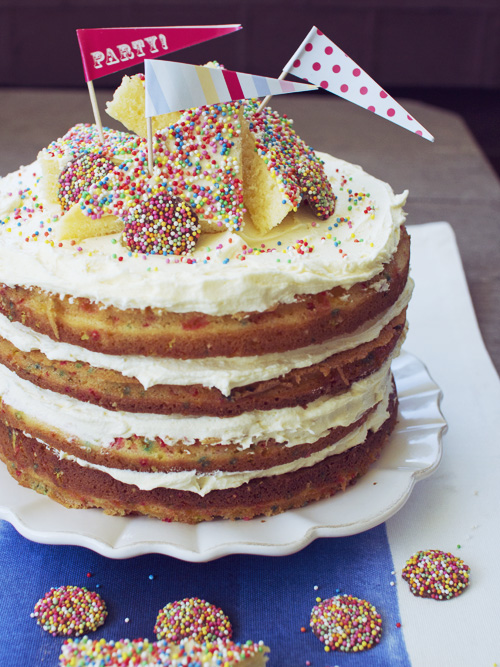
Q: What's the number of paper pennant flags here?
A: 3